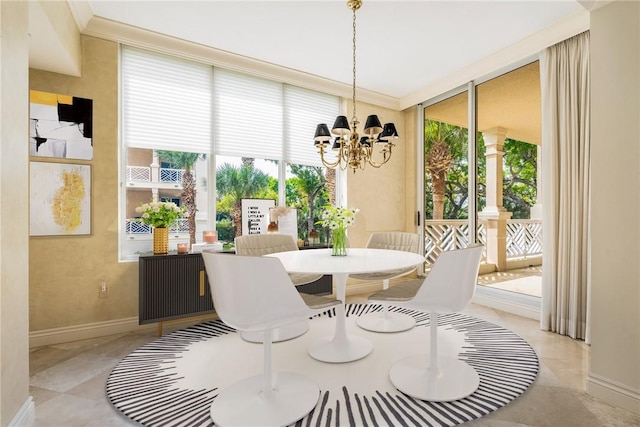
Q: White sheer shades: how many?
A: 3